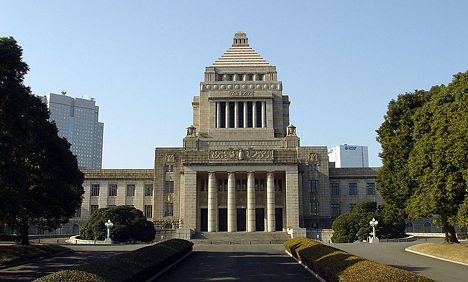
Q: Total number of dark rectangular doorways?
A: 5